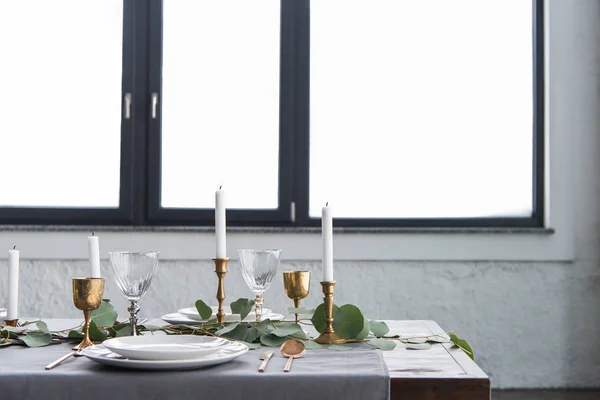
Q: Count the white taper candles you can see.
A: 4